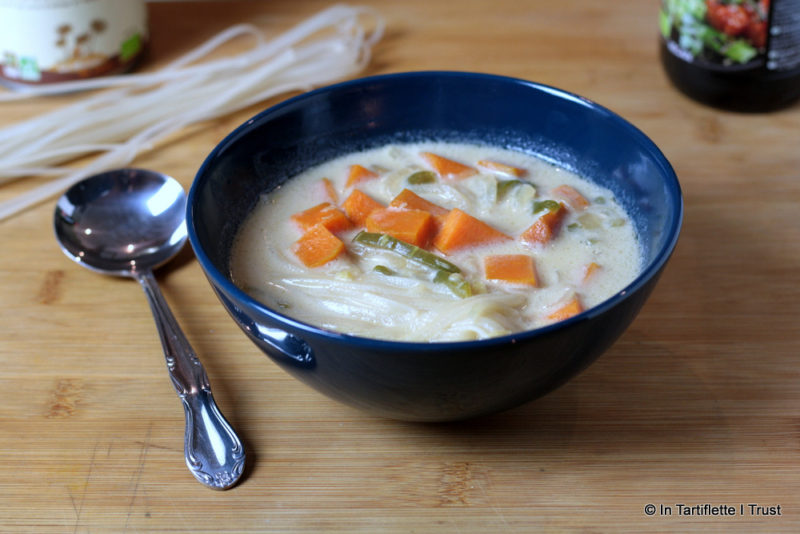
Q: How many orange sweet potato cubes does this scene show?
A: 15